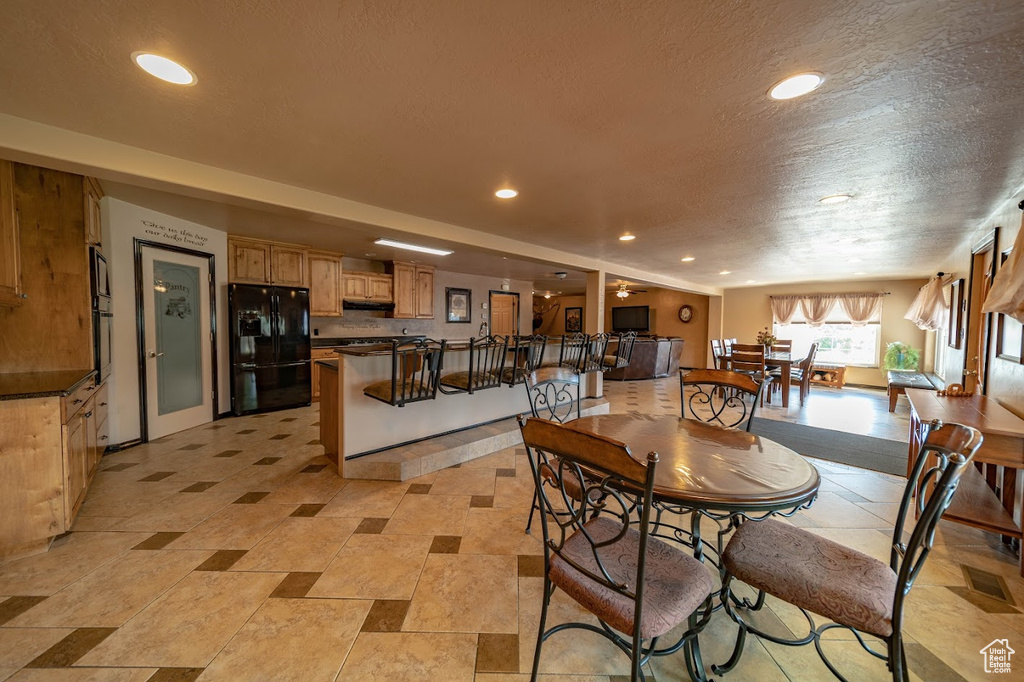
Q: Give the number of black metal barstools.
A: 6